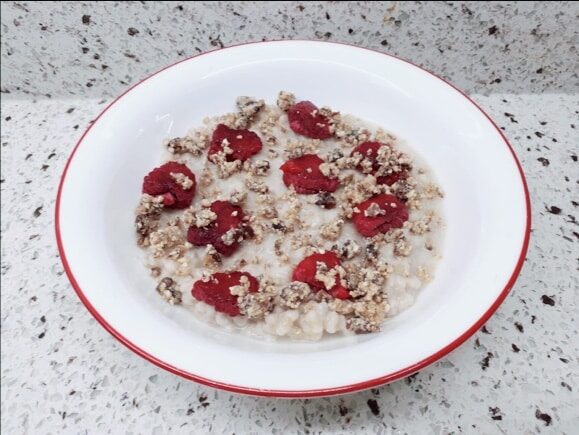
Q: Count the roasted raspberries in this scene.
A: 9